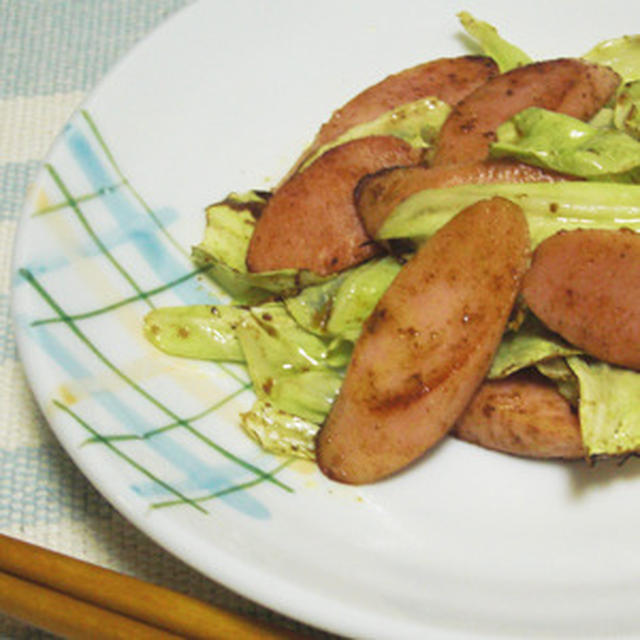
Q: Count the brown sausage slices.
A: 7